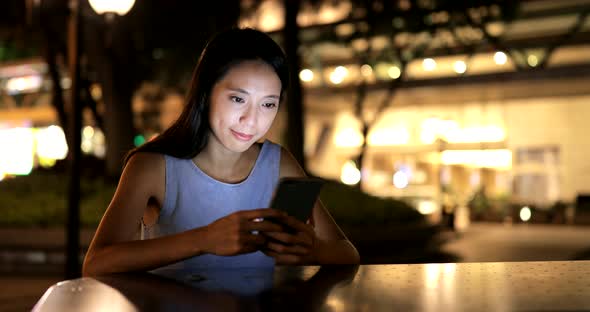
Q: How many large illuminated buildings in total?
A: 1